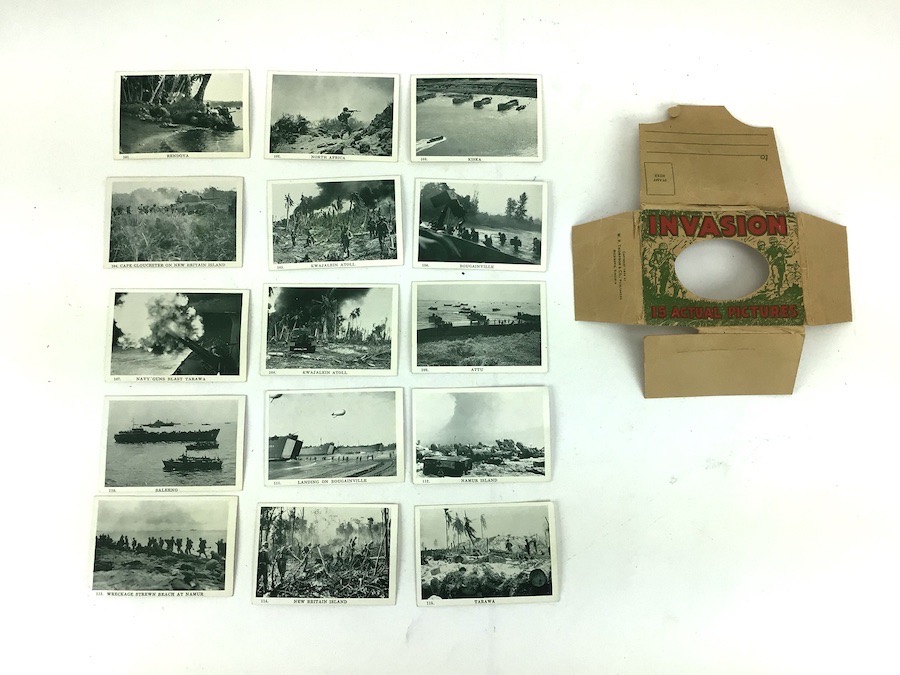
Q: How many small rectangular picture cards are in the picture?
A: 15